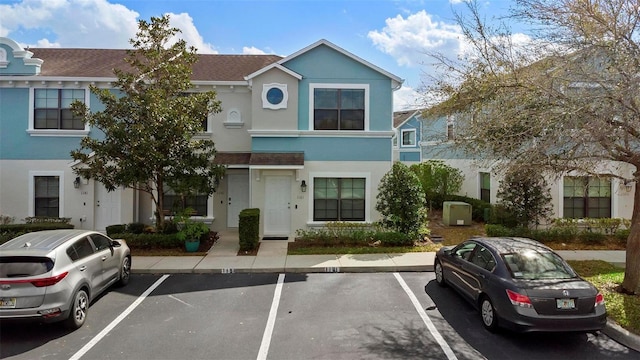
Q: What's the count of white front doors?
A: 3